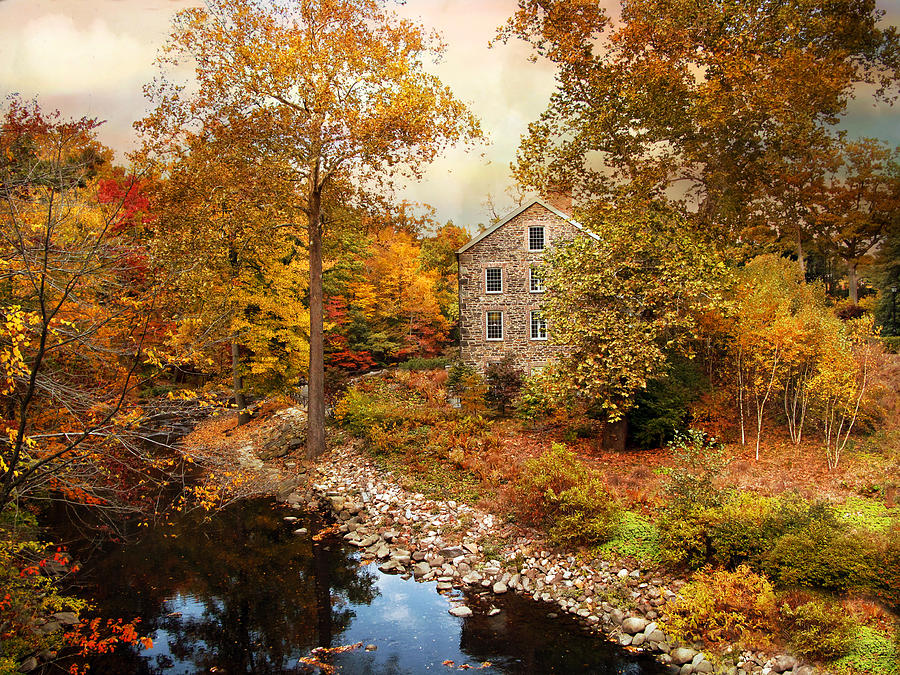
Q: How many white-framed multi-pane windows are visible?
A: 5